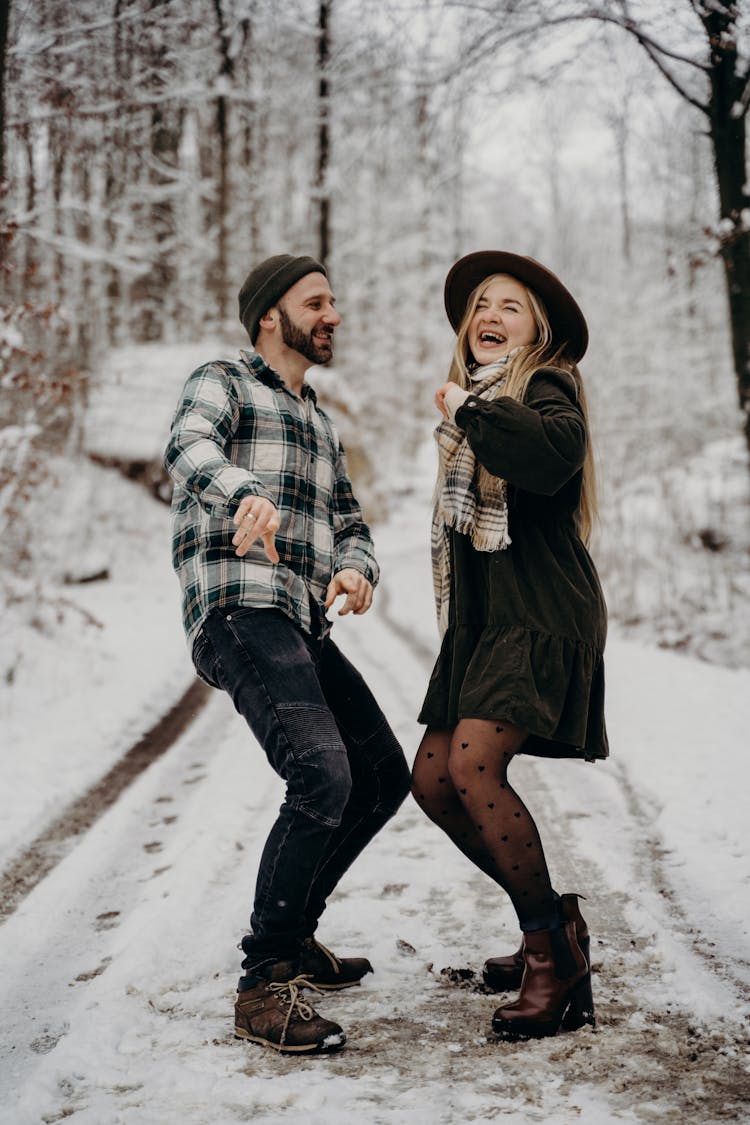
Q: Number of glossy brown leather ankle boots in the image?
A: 2